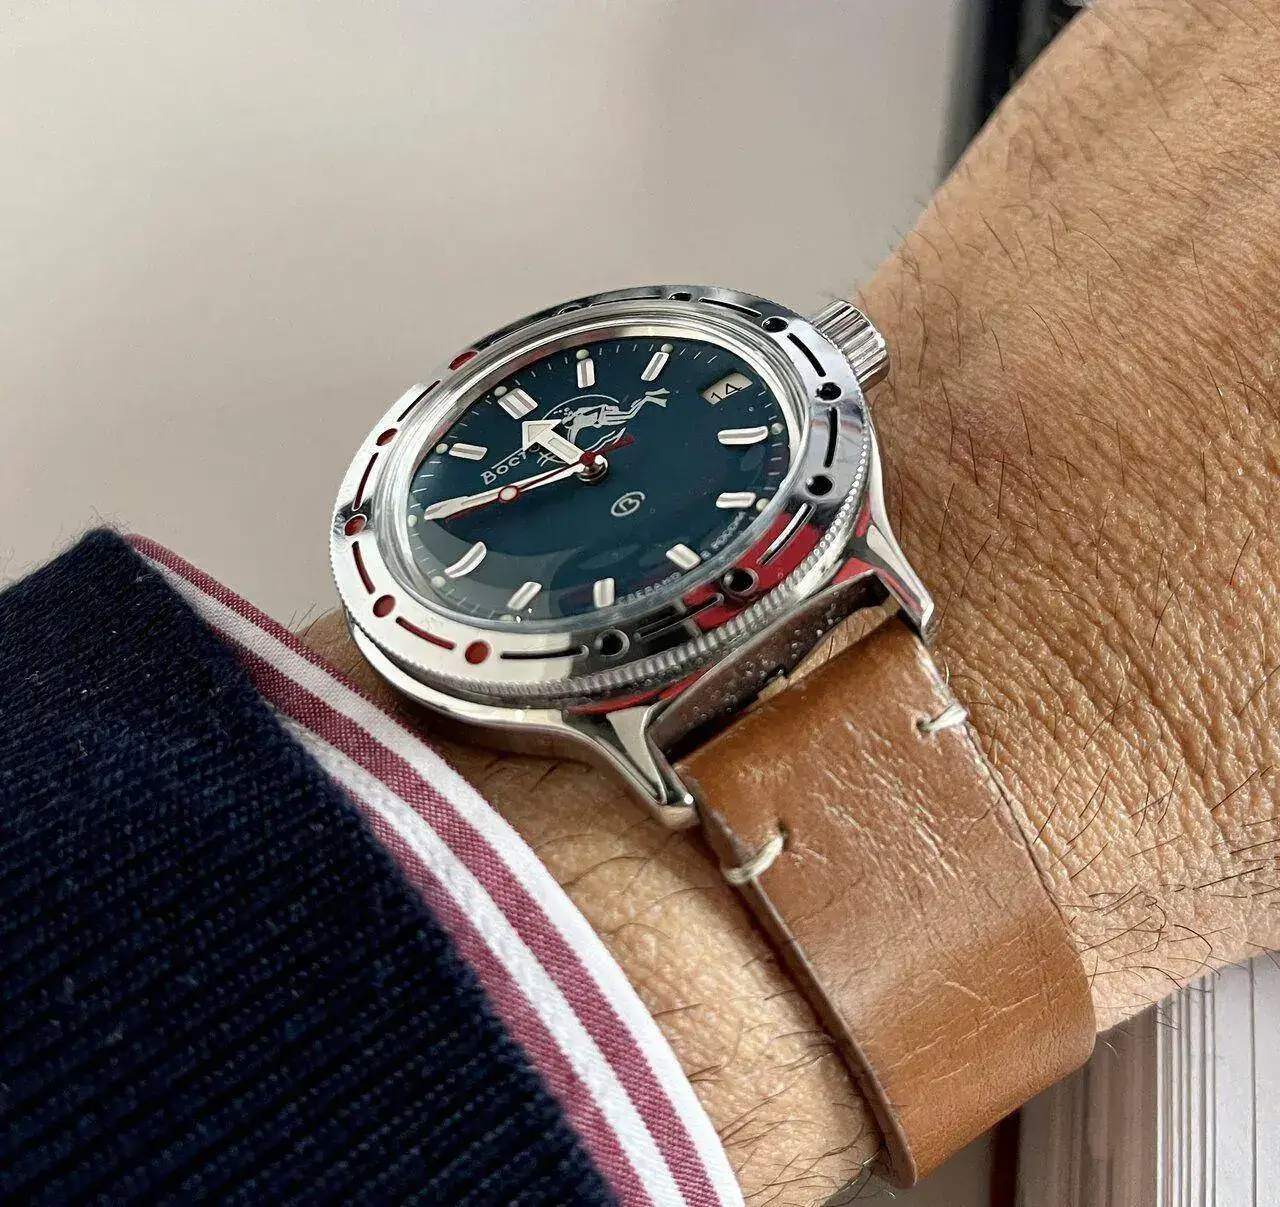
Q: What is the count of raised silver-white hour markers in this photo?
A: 11